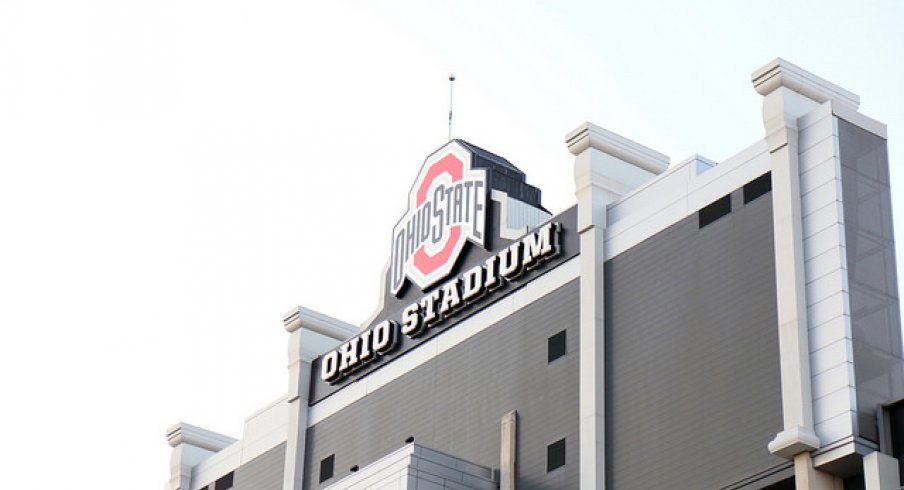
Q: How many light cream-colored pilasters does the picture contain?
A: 4